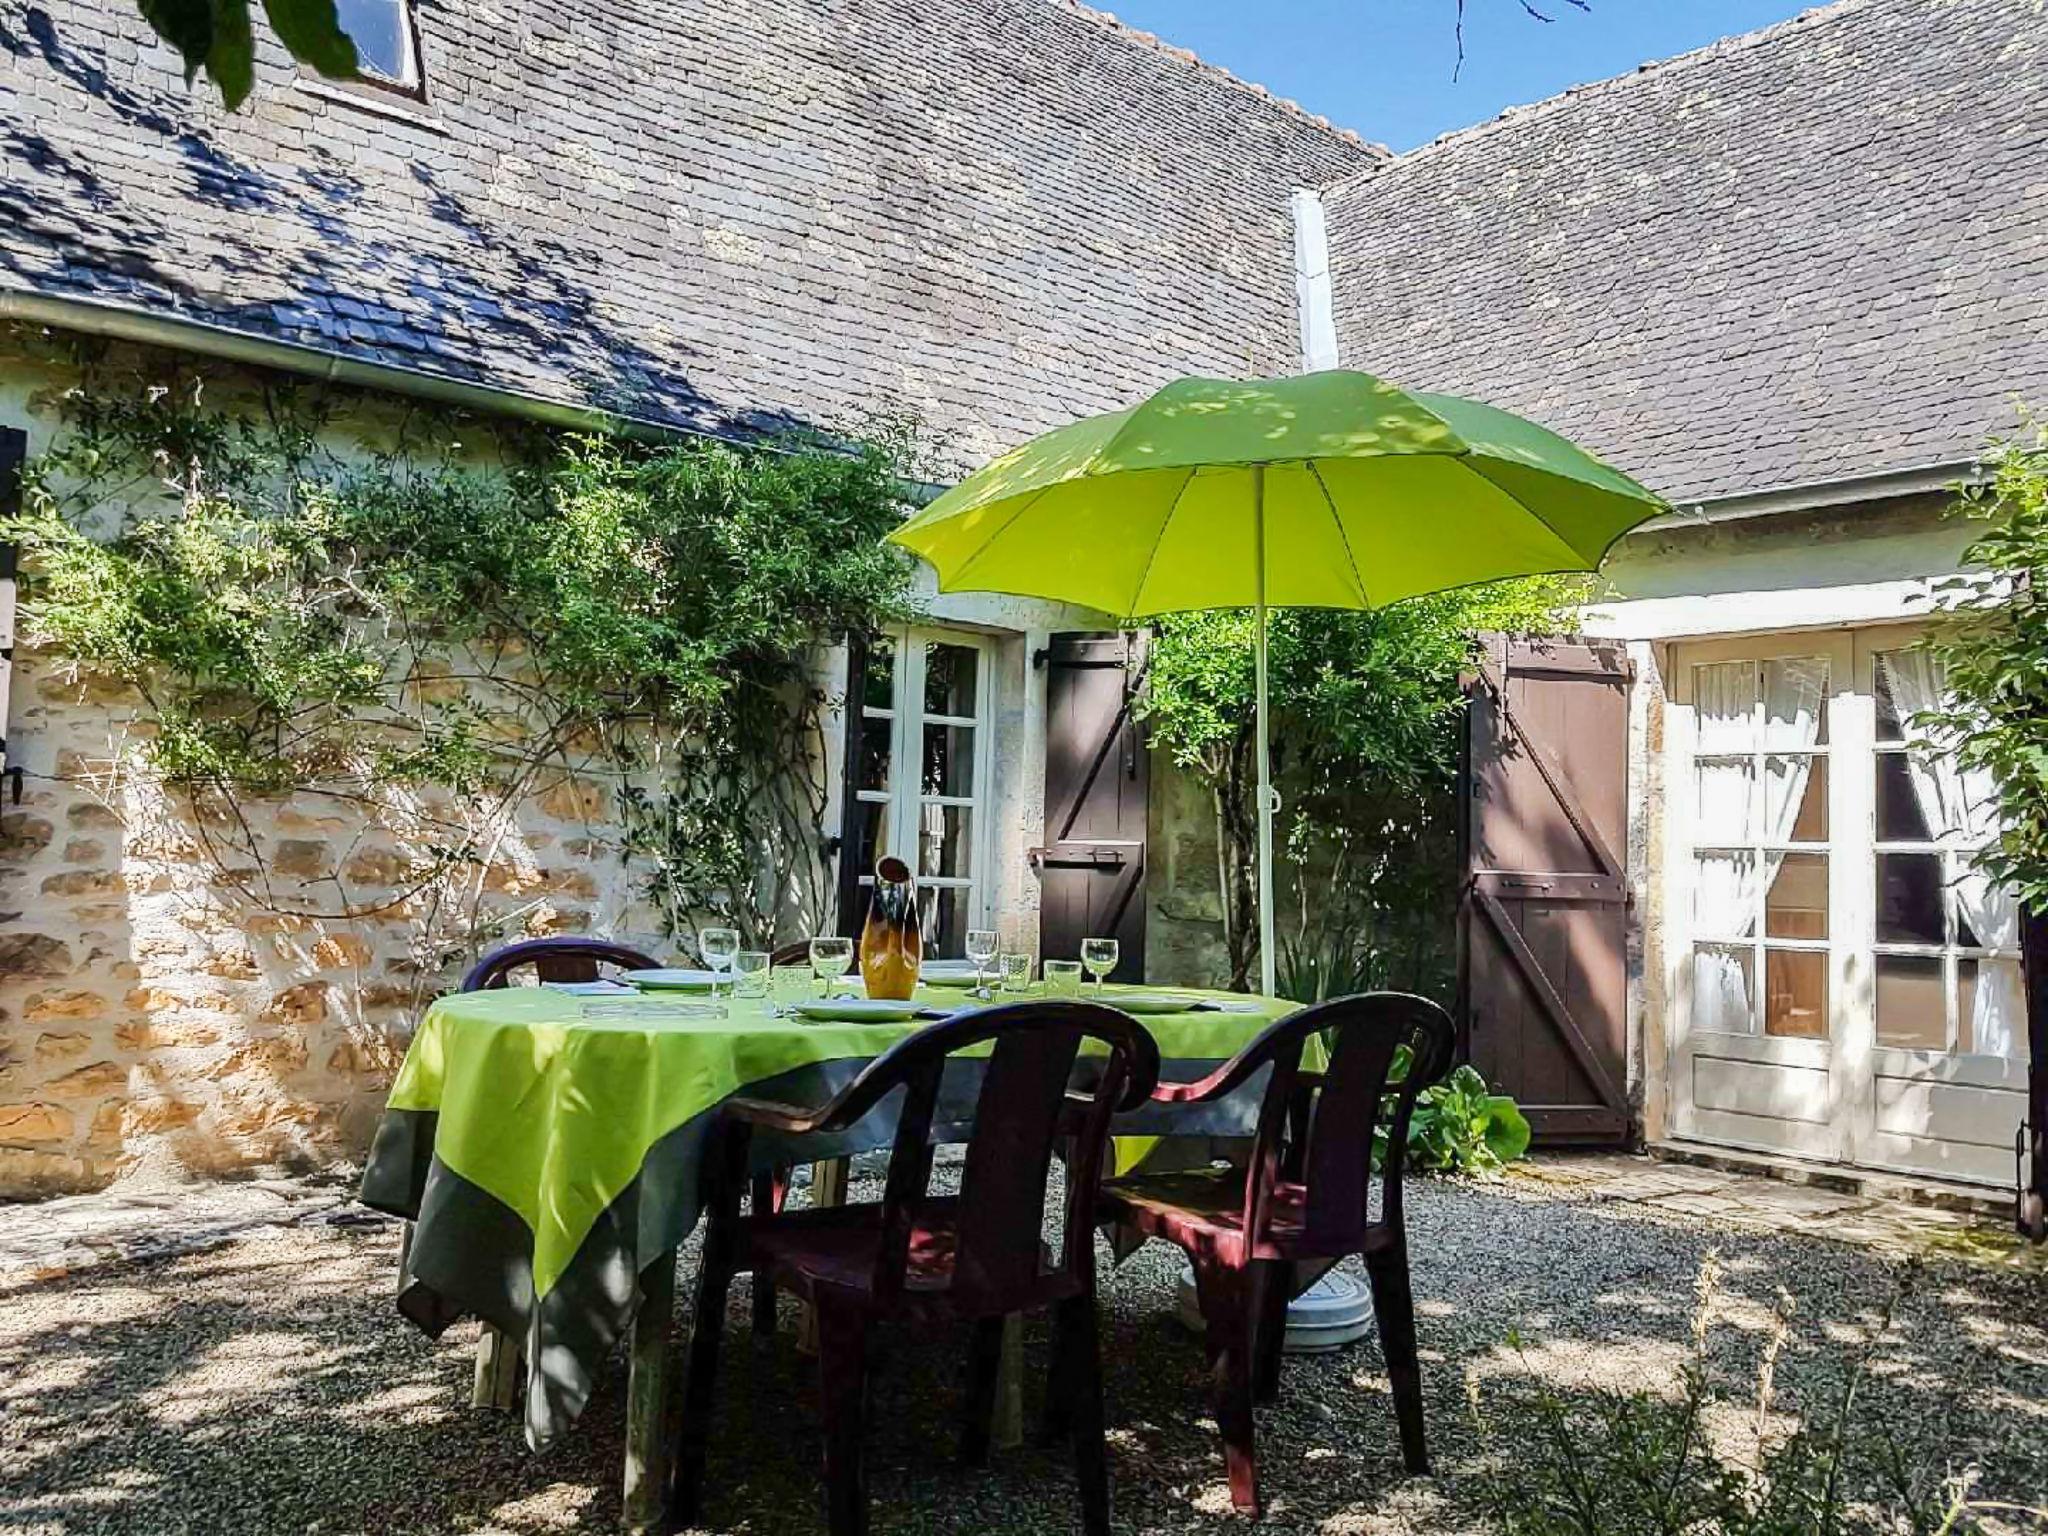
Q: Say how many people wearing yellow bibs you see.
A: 0